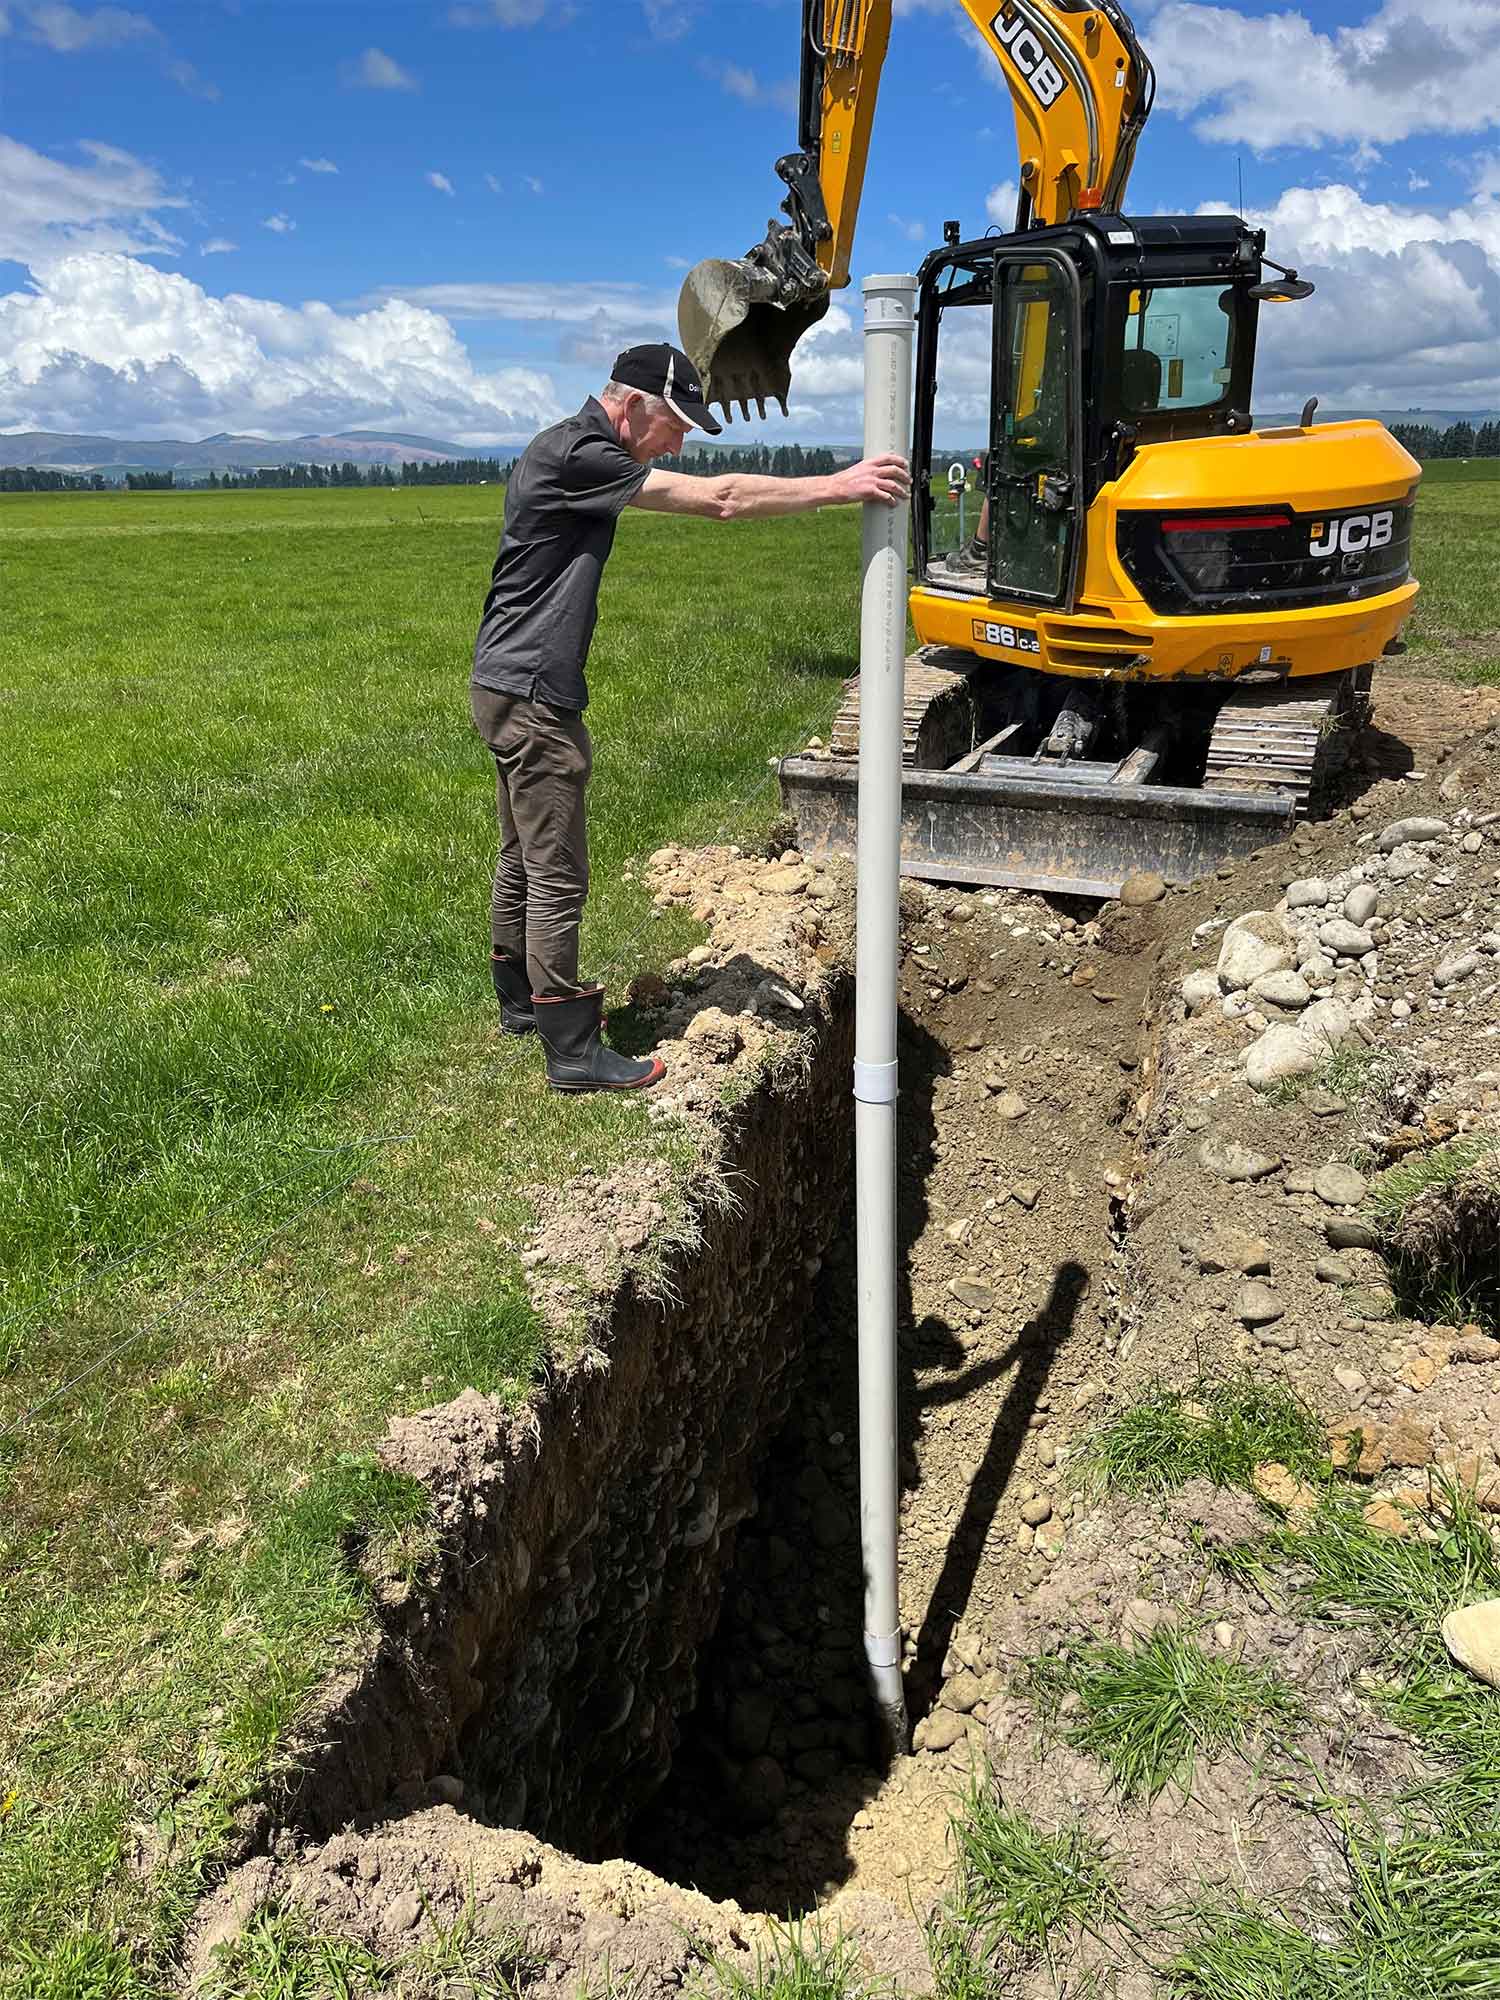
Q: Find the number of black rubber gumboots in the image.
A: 2